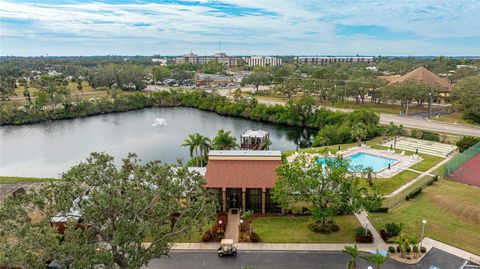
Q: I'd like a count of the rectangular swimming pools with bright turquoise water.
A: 1